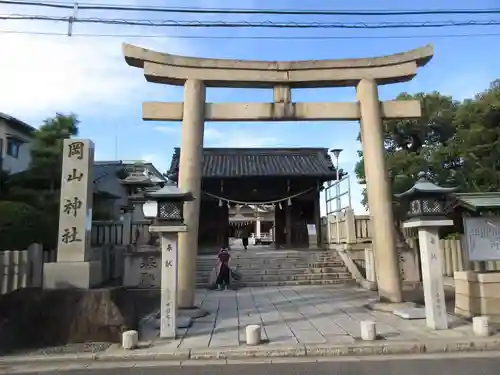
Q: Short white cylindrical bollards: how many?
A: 4